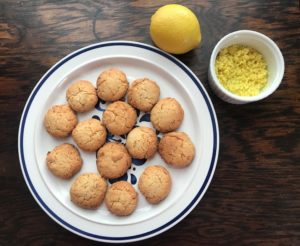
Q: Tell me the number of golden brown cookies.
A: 14